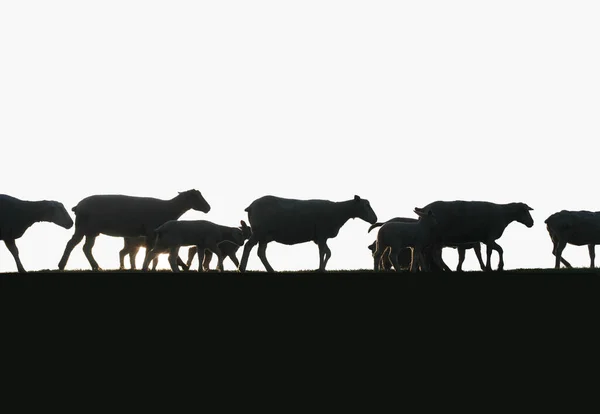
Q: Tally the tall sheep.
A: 5